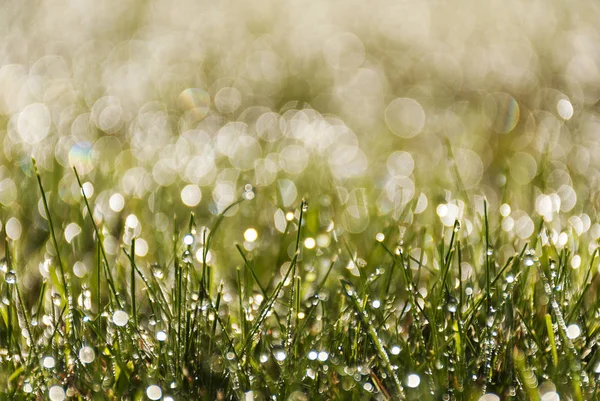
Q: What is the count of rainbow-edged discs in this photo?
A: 3